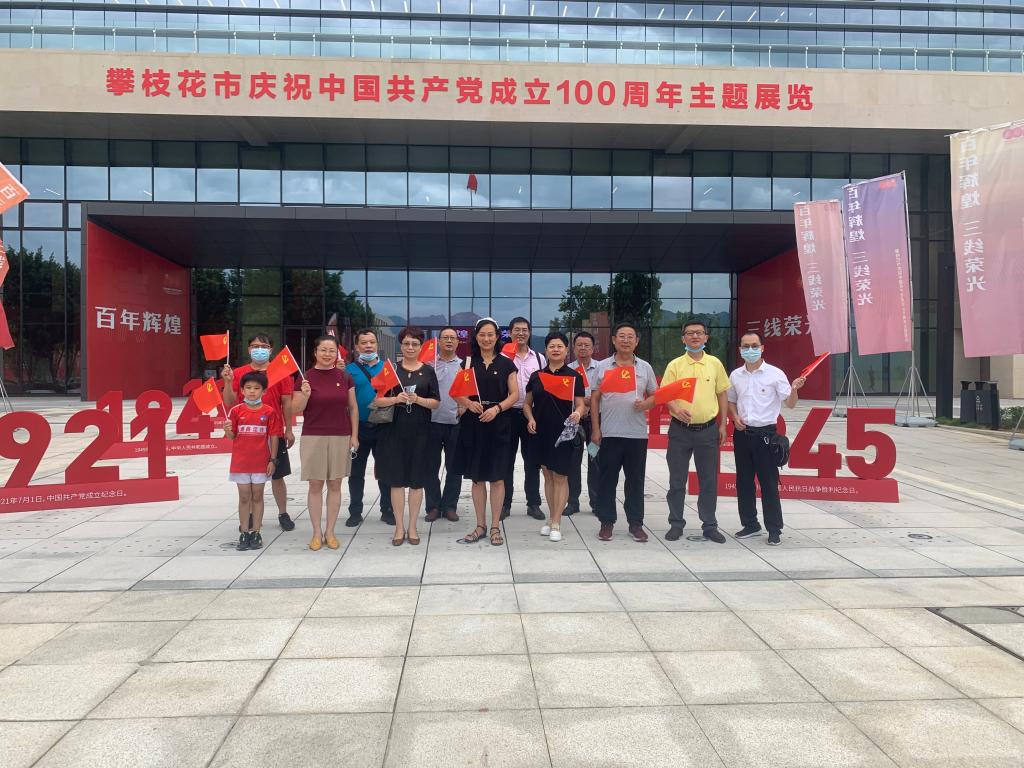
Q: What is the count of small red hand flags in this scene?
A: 13